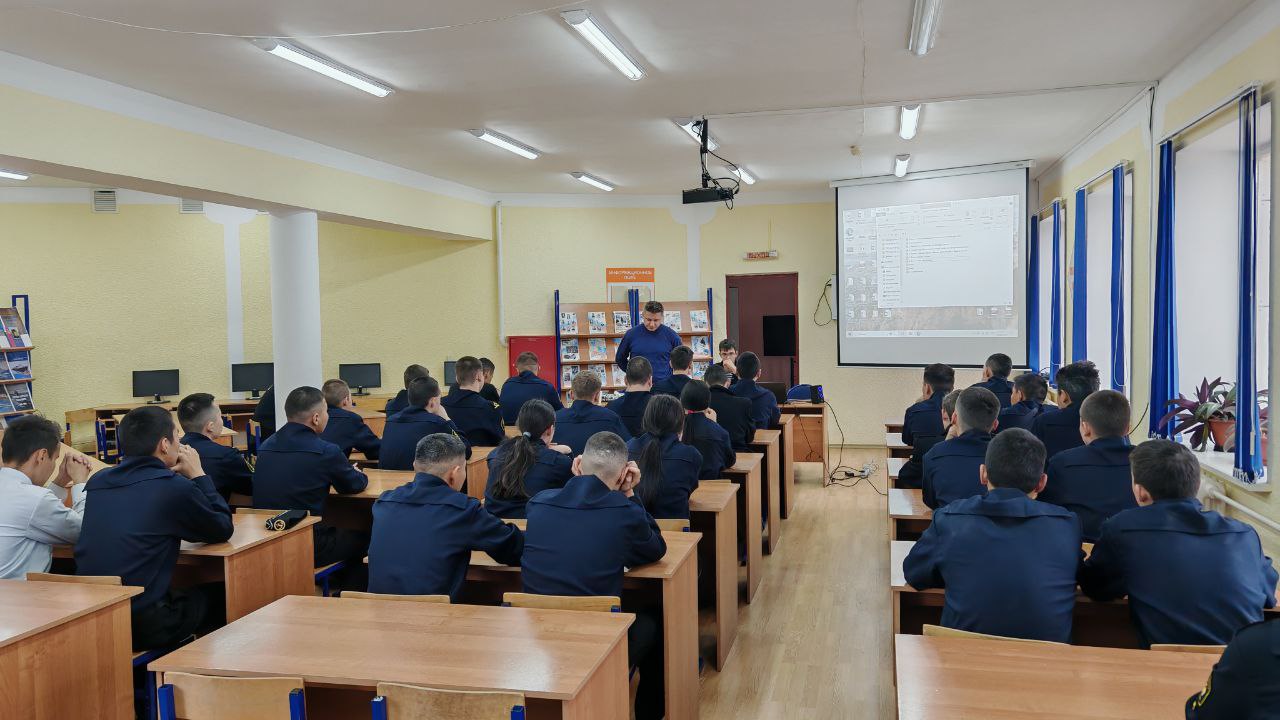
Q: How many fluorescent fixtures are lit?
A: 9